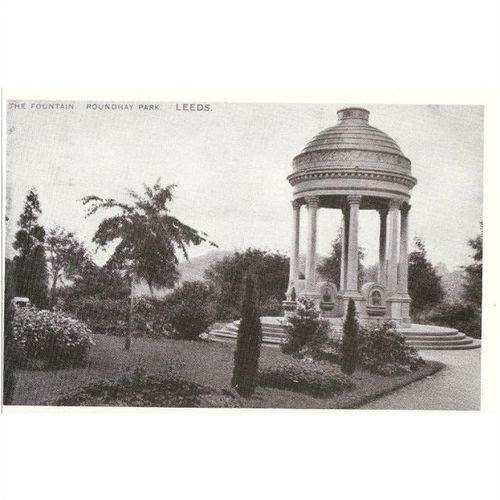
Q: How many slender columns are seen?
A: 7